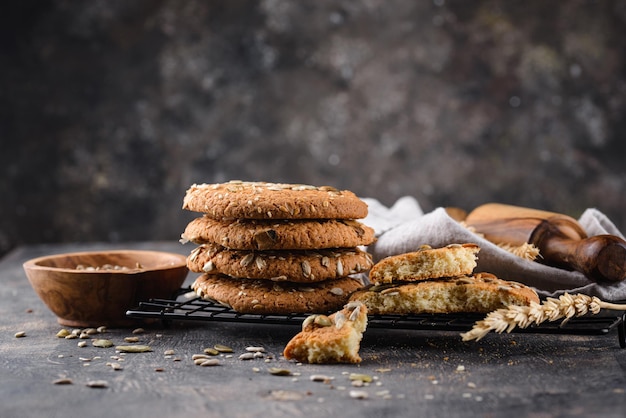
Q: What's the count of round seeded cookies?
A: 4